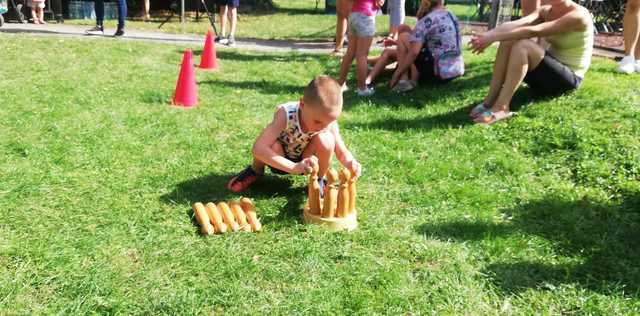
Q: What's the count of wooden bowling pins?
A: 9